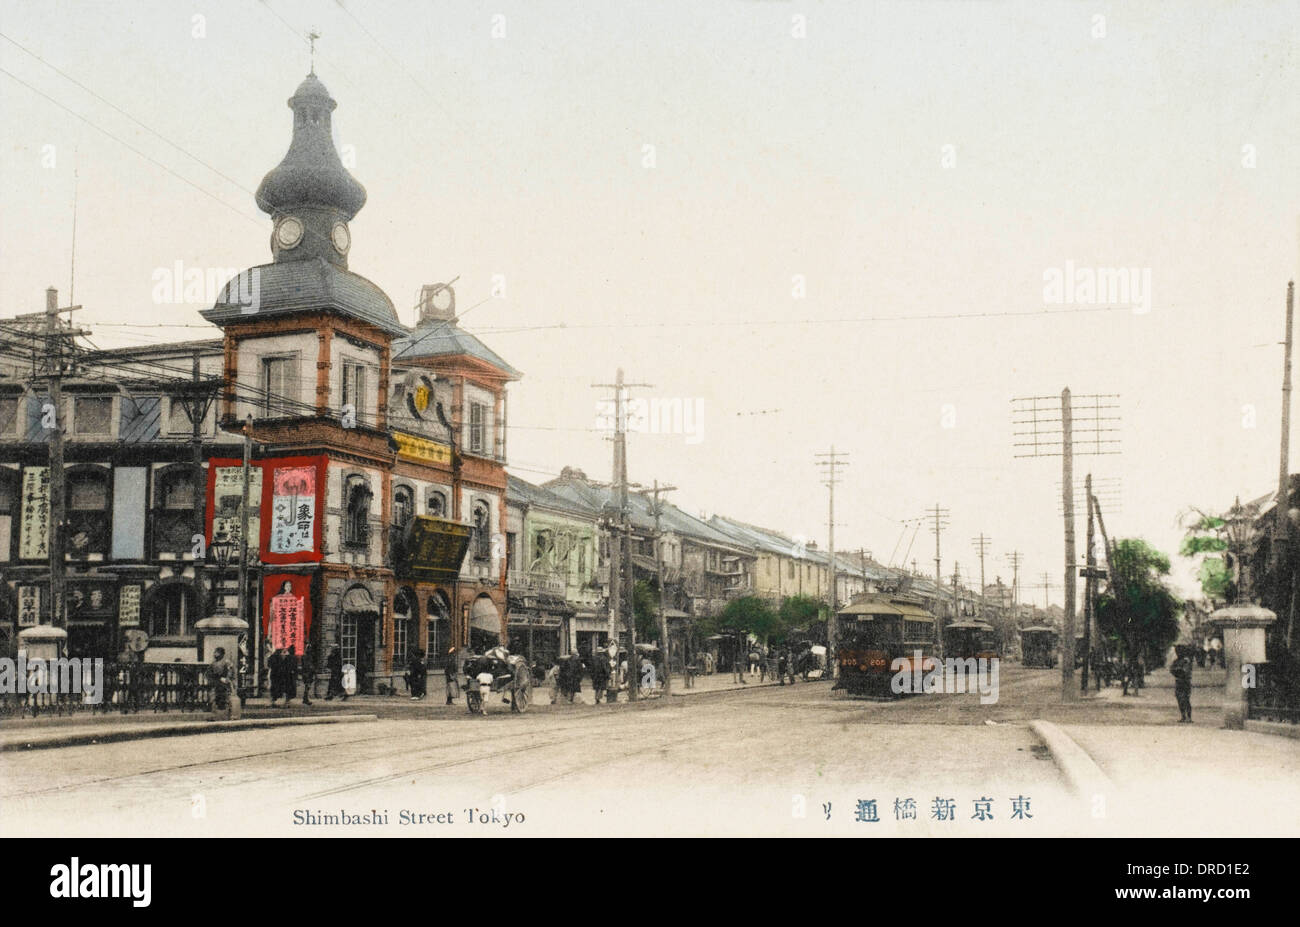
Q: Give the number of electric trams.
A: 3